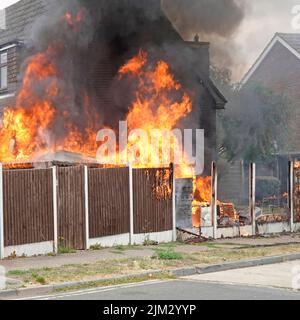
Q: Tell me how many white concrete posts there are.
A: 8